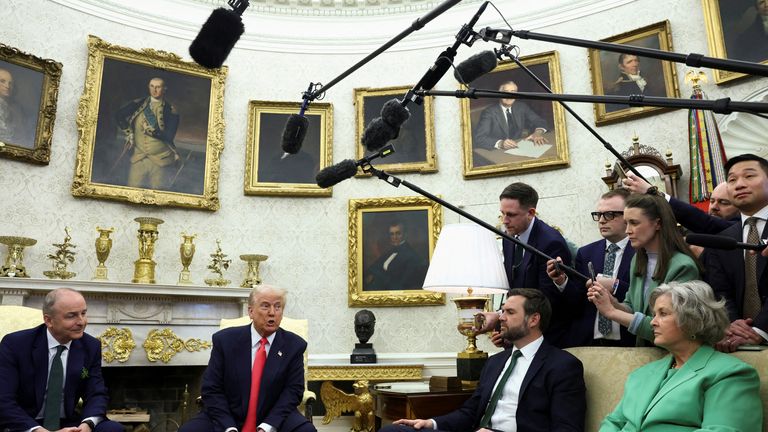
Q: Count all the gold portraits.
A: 8